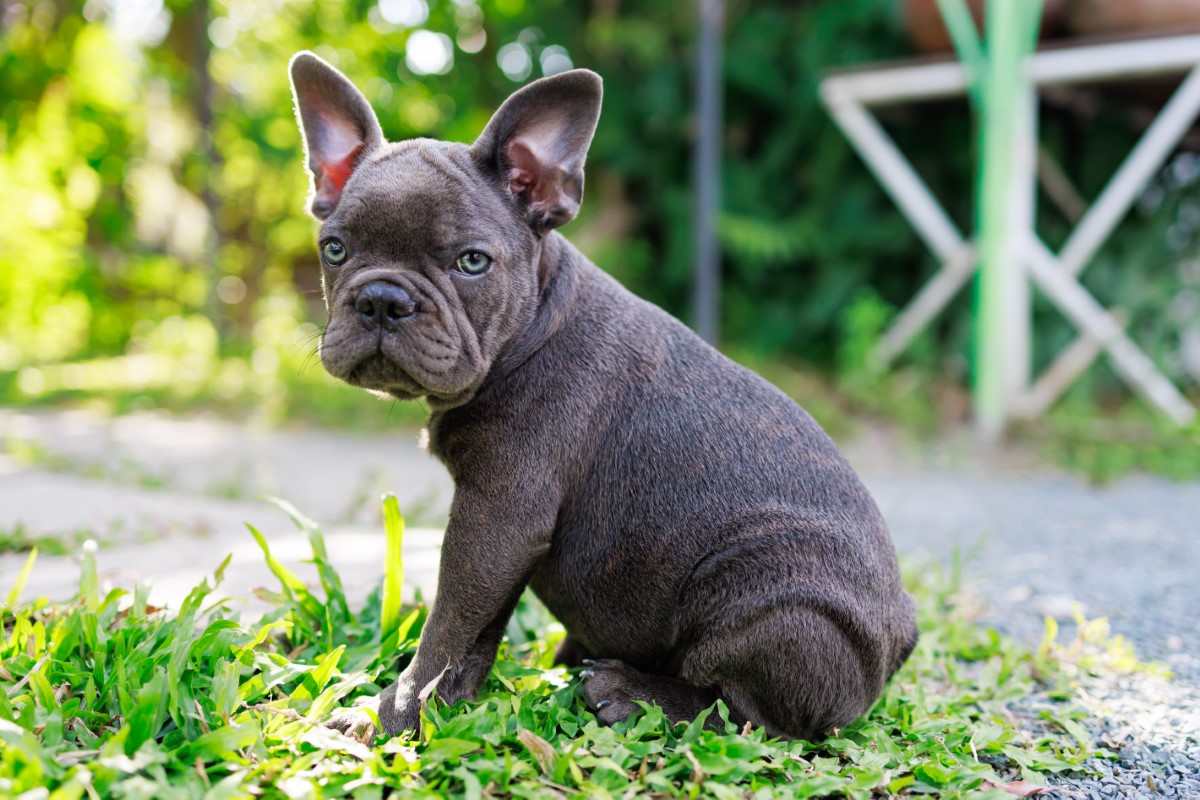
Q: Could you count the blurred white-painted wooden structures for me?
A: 1